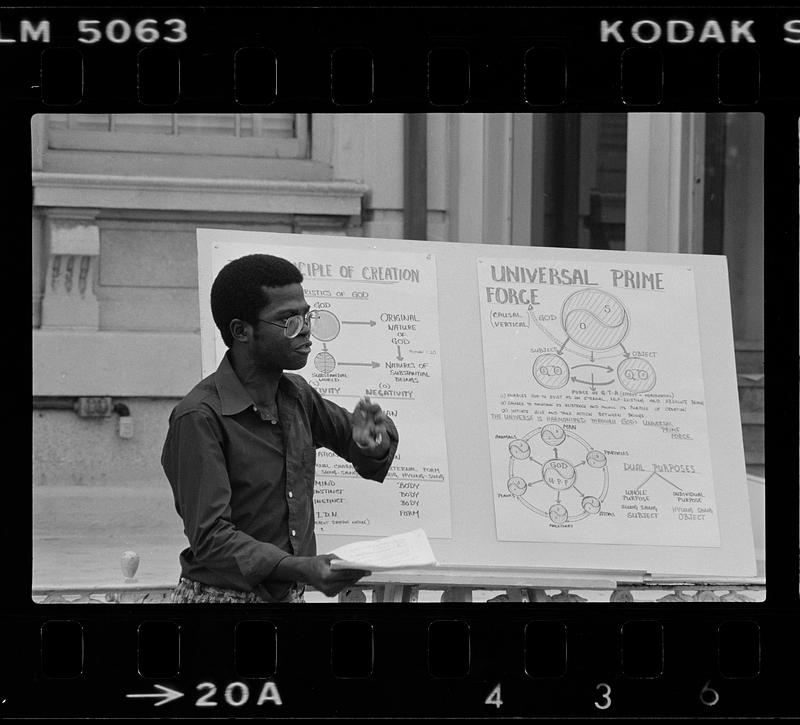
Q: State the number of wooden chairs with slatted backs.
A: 0